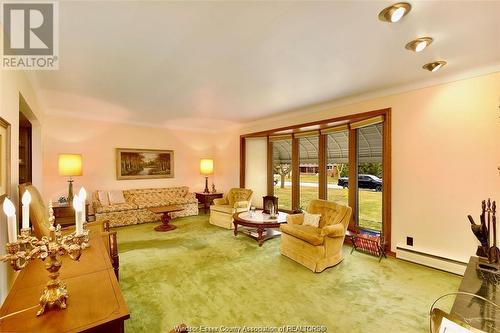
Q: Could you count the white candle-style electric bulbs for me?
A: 4